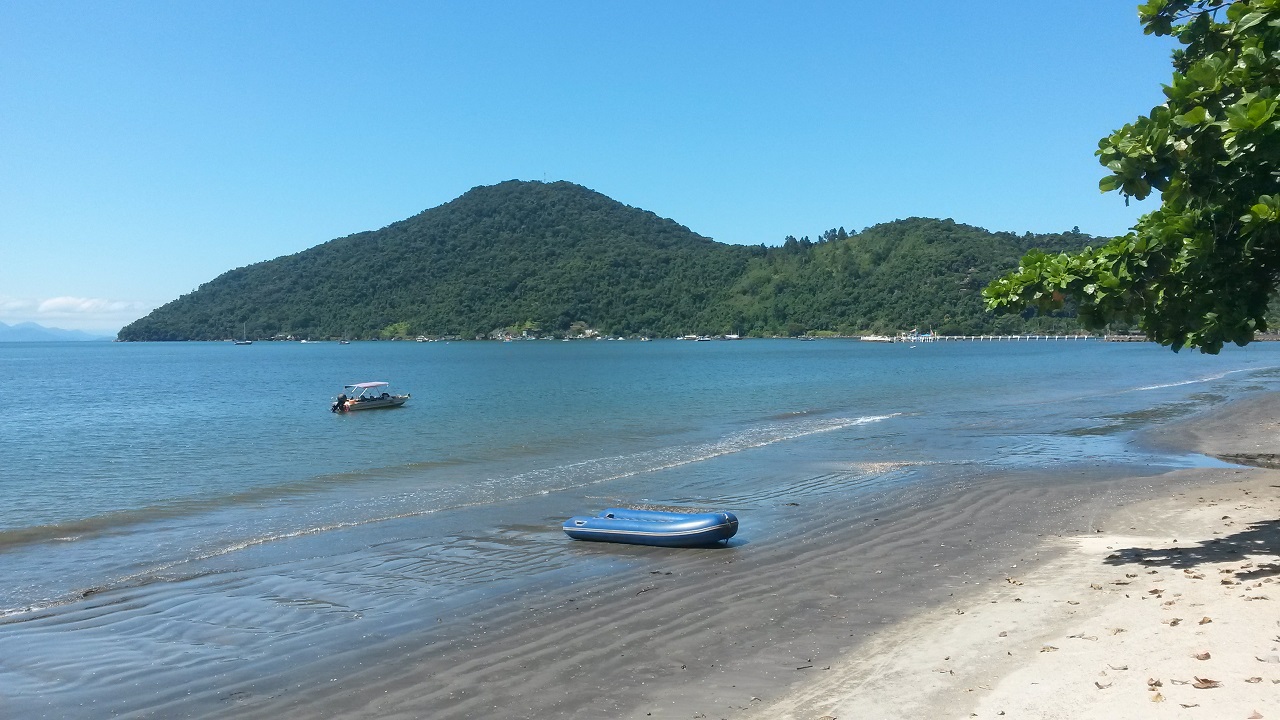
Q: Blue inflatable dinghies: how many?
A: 1